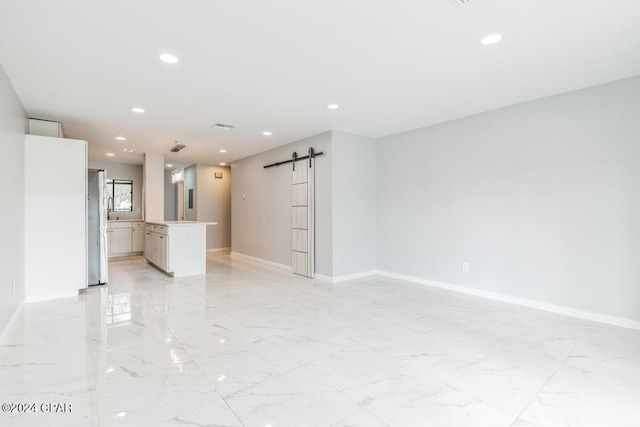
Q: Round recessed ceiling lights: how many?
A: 10